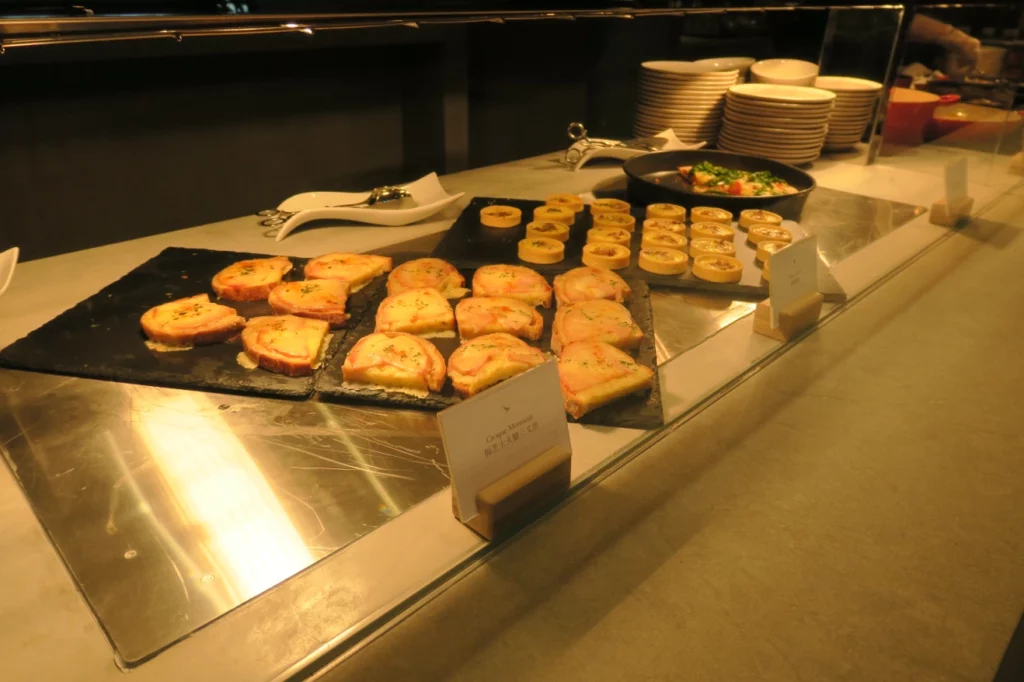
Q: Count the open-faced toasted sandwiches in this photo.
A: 14